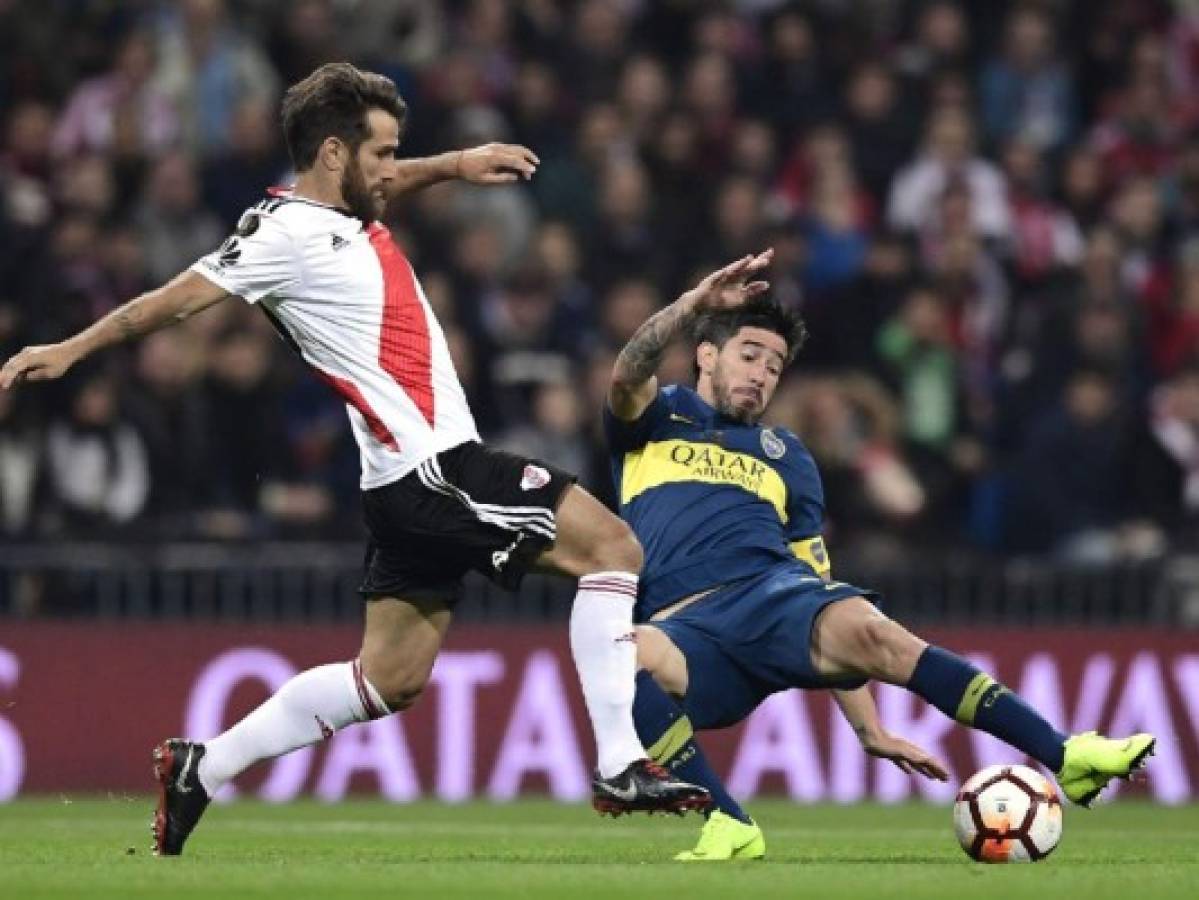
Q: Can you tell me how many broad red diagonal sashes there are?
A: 1